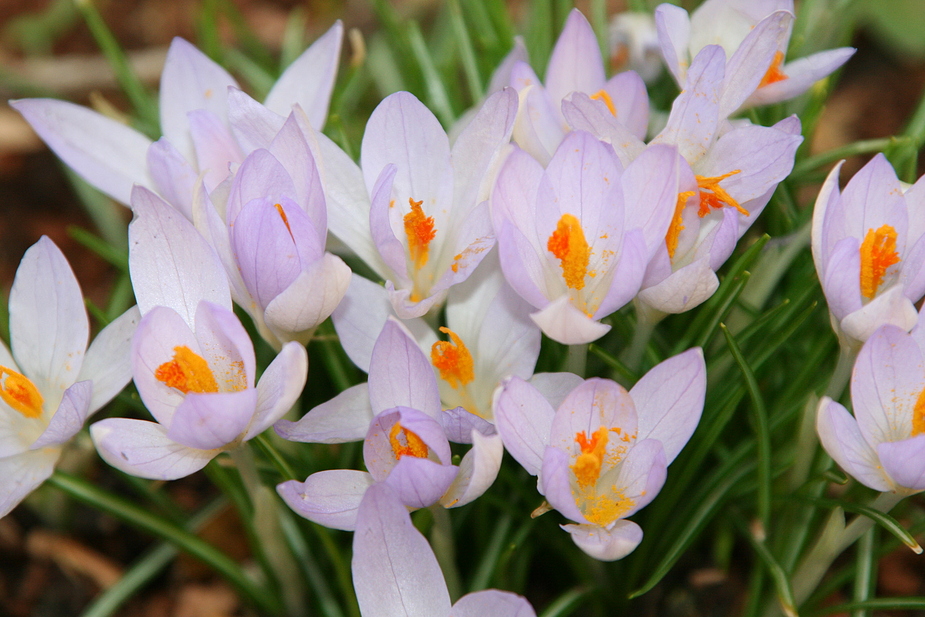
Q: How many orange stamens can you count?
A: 14